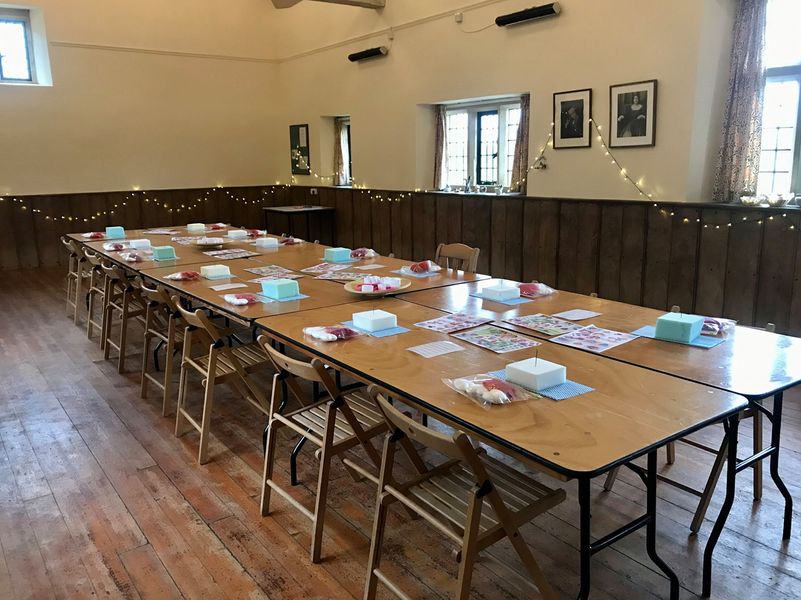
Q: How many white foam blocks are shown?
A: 8